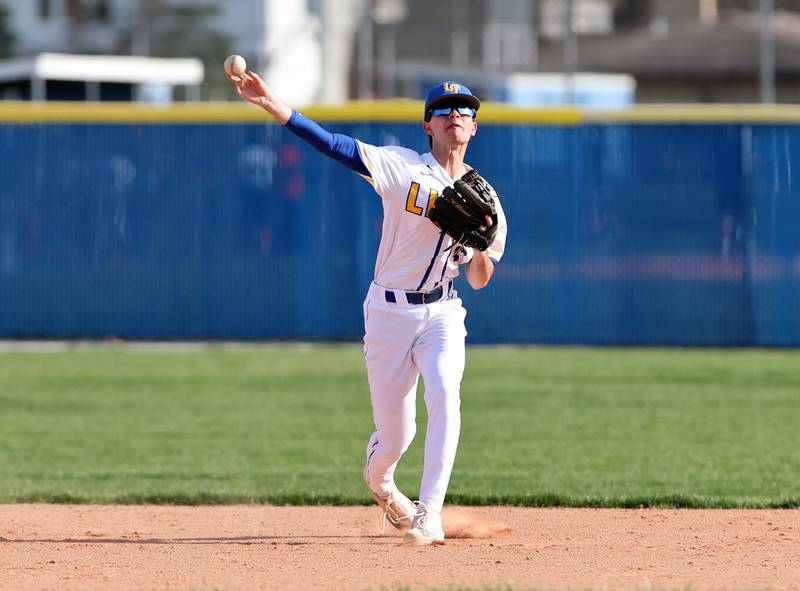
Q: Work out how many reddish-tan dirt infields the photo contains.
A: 1